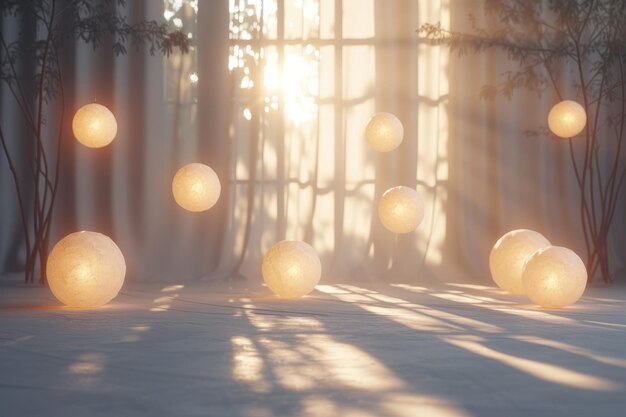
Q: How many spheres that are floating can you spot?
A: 5